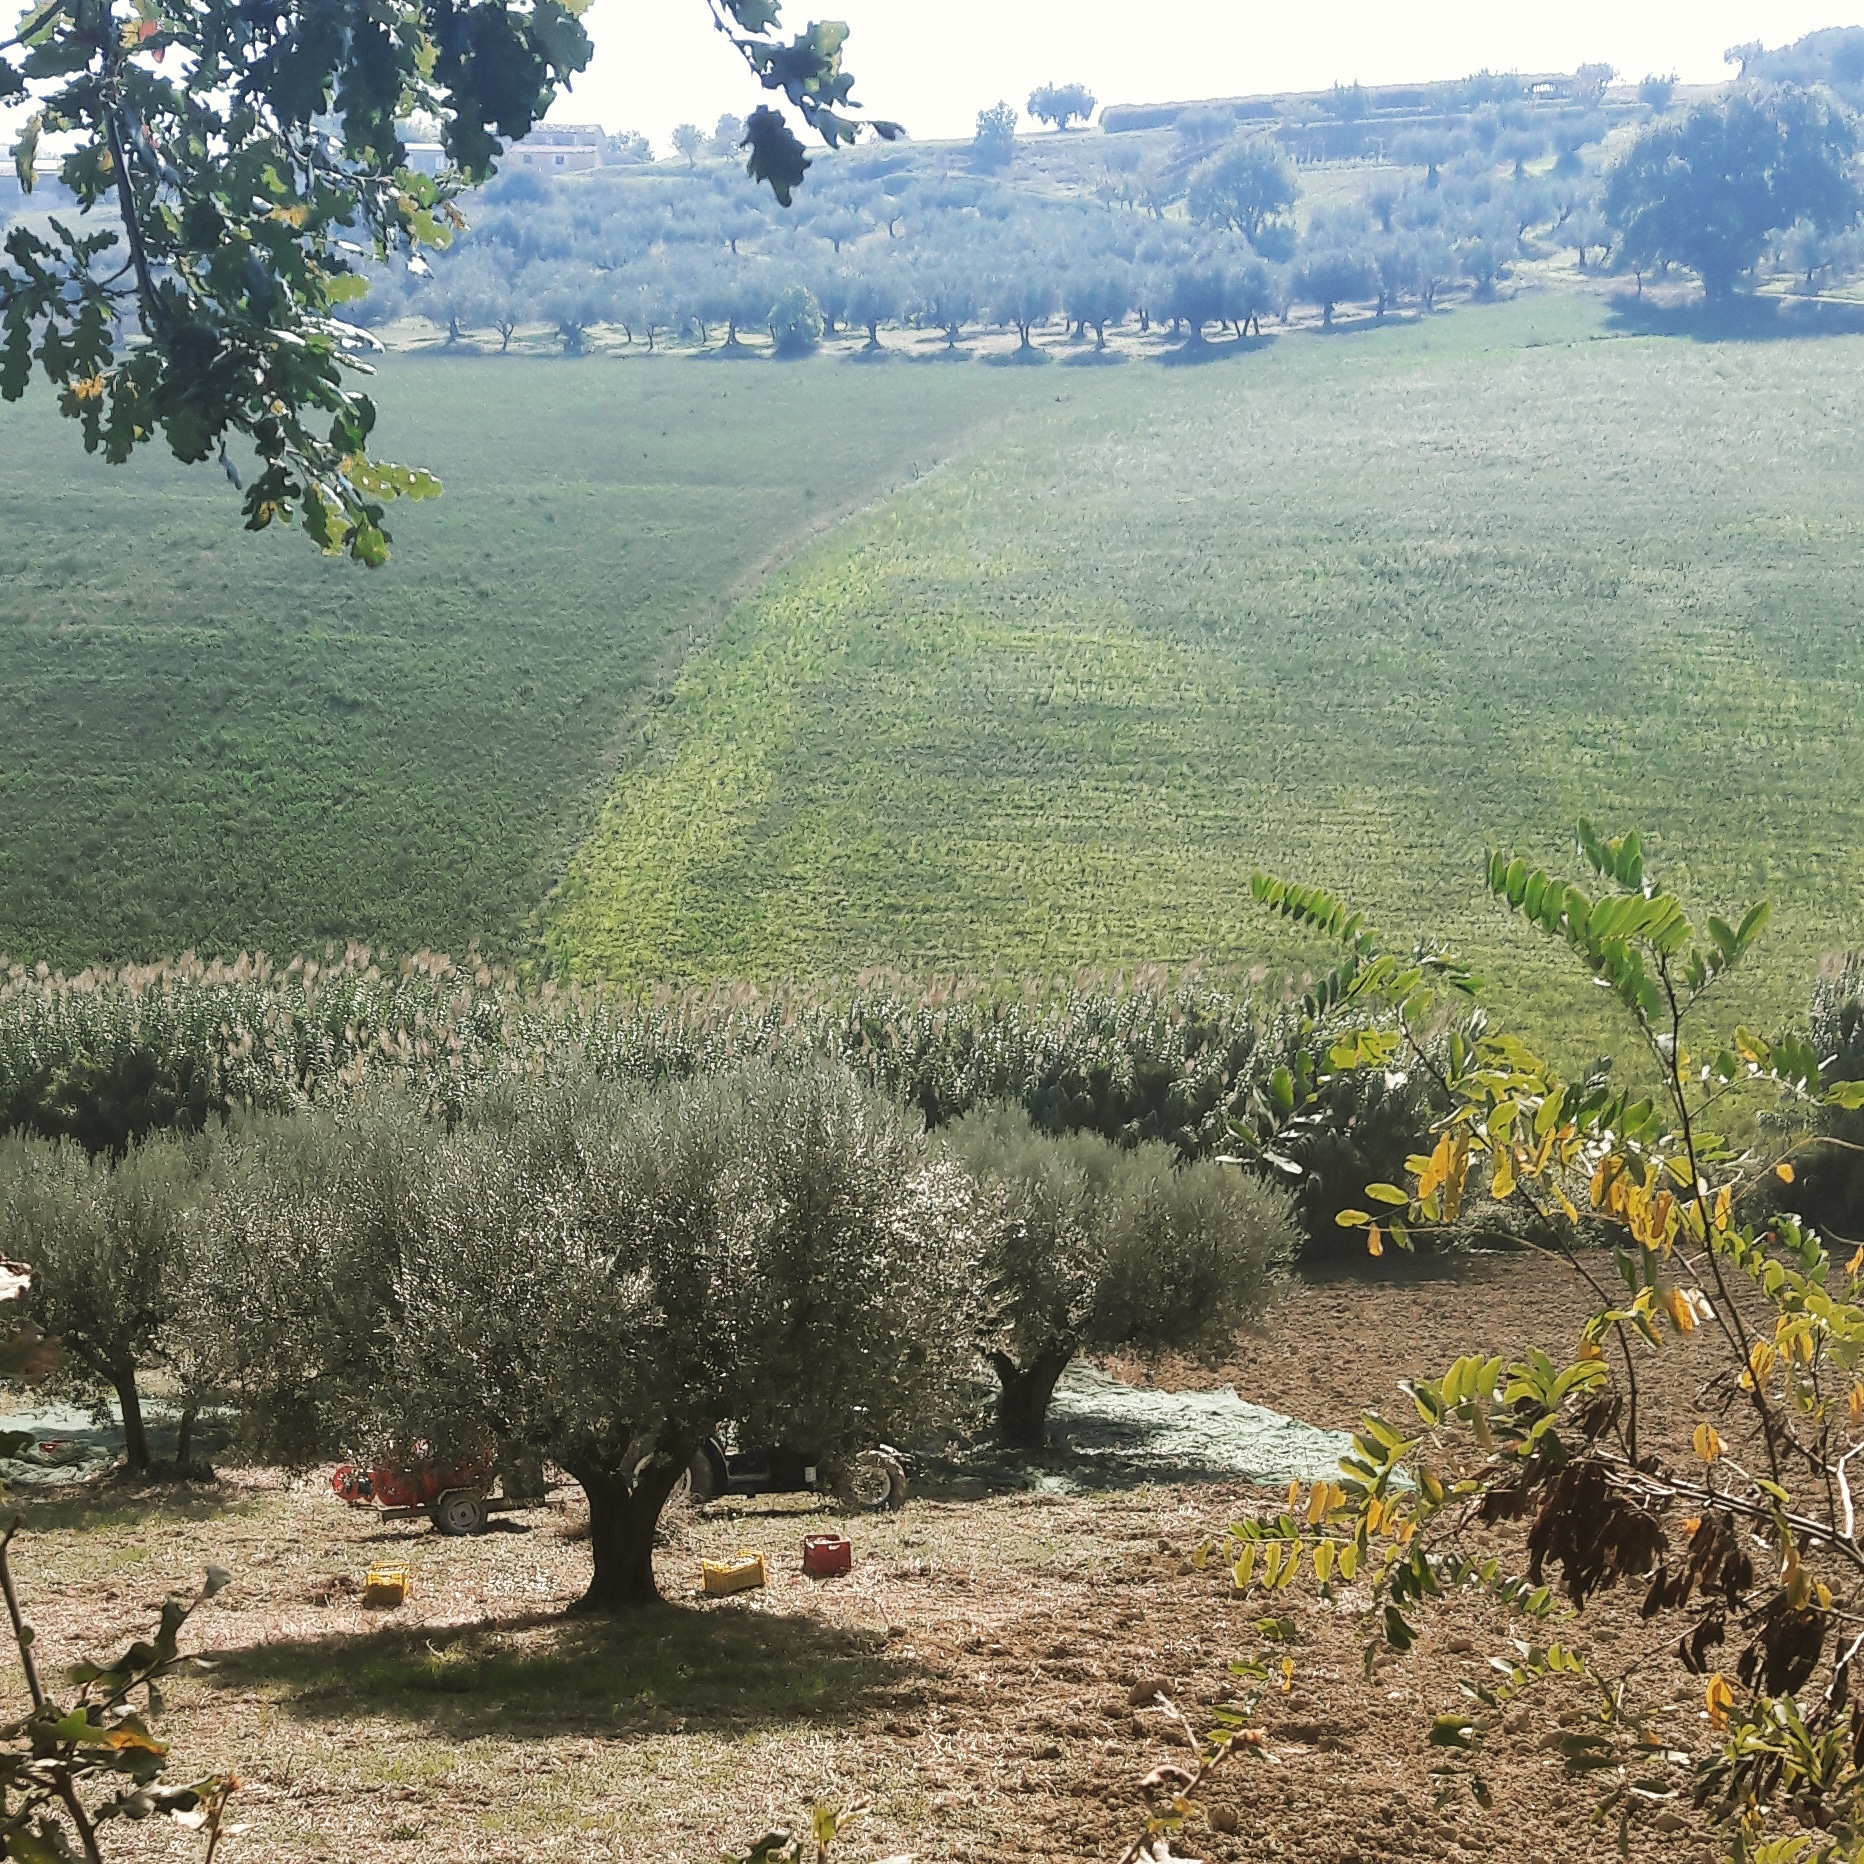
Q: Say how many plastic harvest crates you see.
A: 3